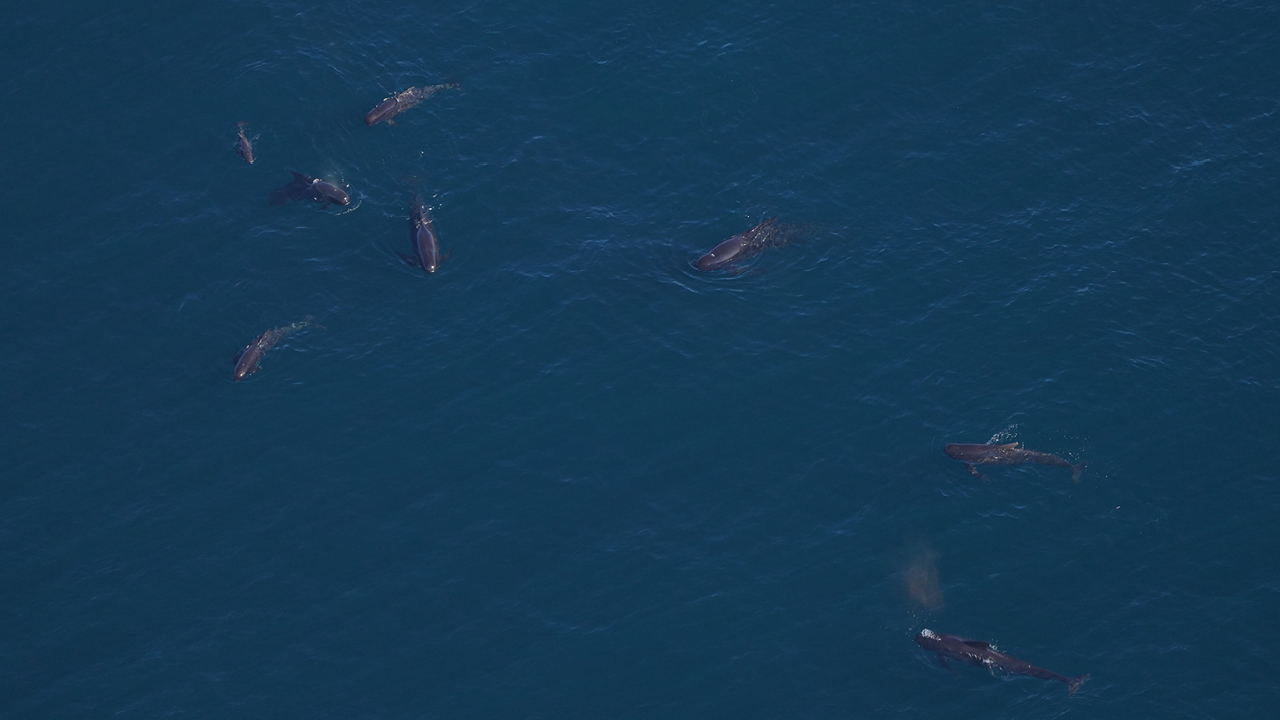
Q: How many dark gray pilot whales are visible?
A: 8